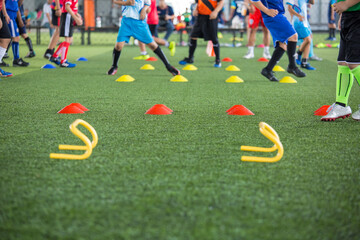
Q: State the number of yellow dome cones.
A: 8